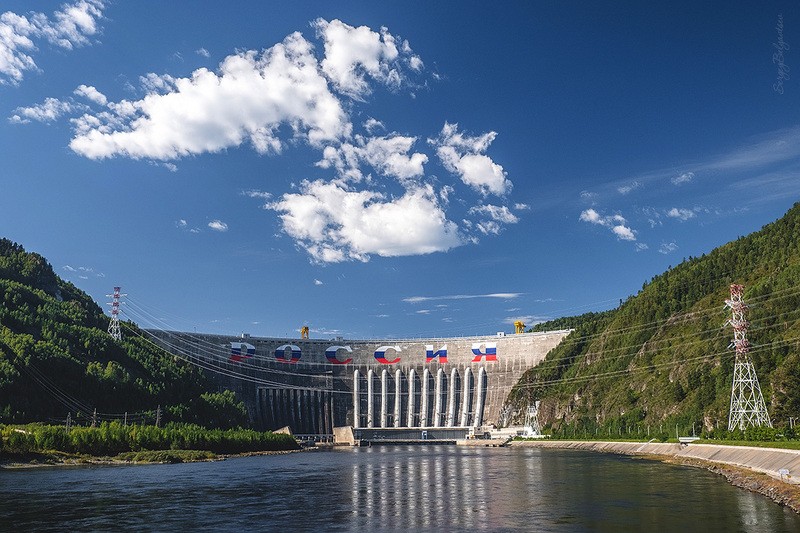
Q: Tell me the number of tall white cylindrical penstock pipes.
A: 10